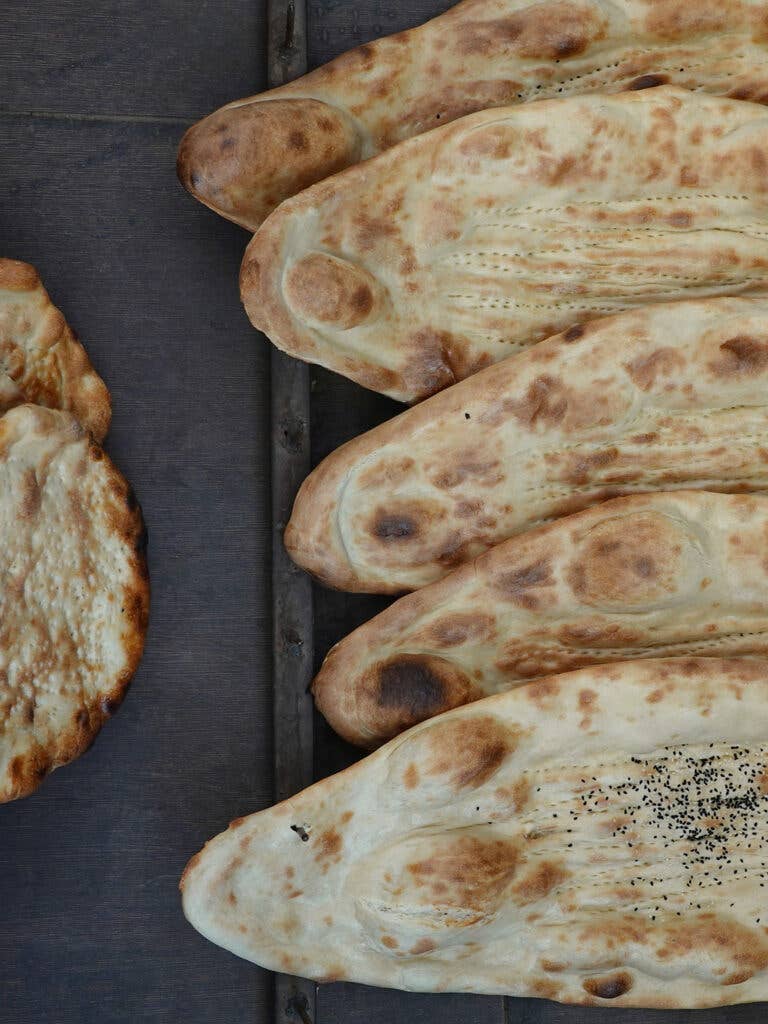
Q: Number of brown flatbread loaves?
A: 7